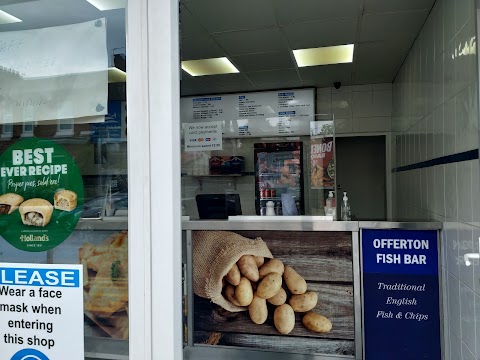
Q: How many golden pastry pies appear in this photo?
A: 3